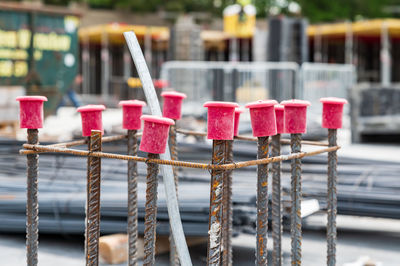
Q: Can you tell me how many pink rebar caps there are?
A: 11